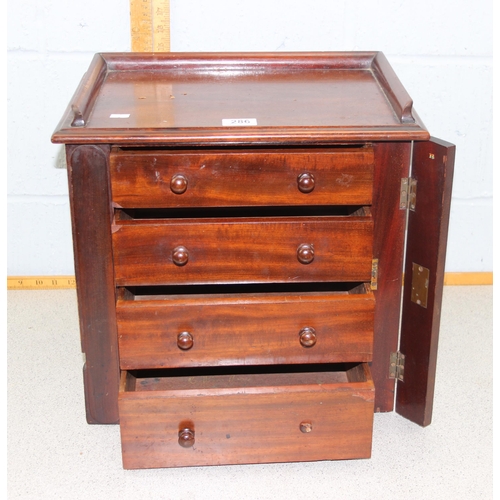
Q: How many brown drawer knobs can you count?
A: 7